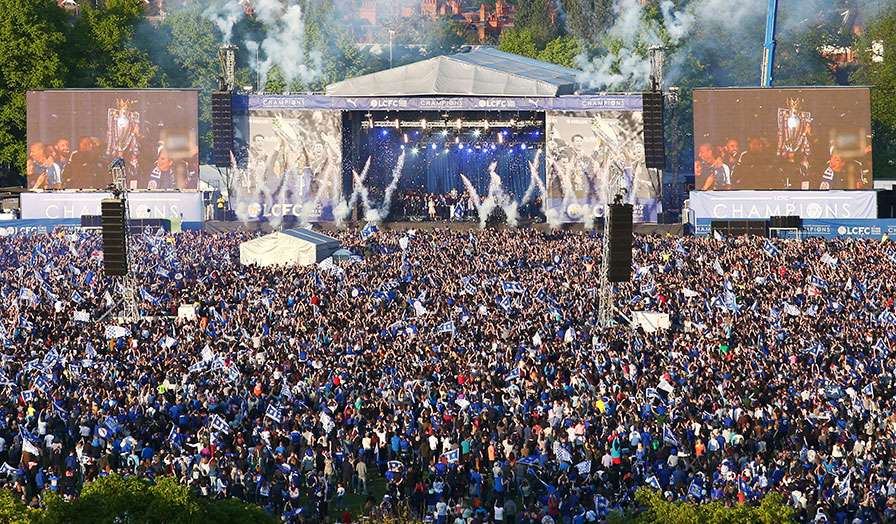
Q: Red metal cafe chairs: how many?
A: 0